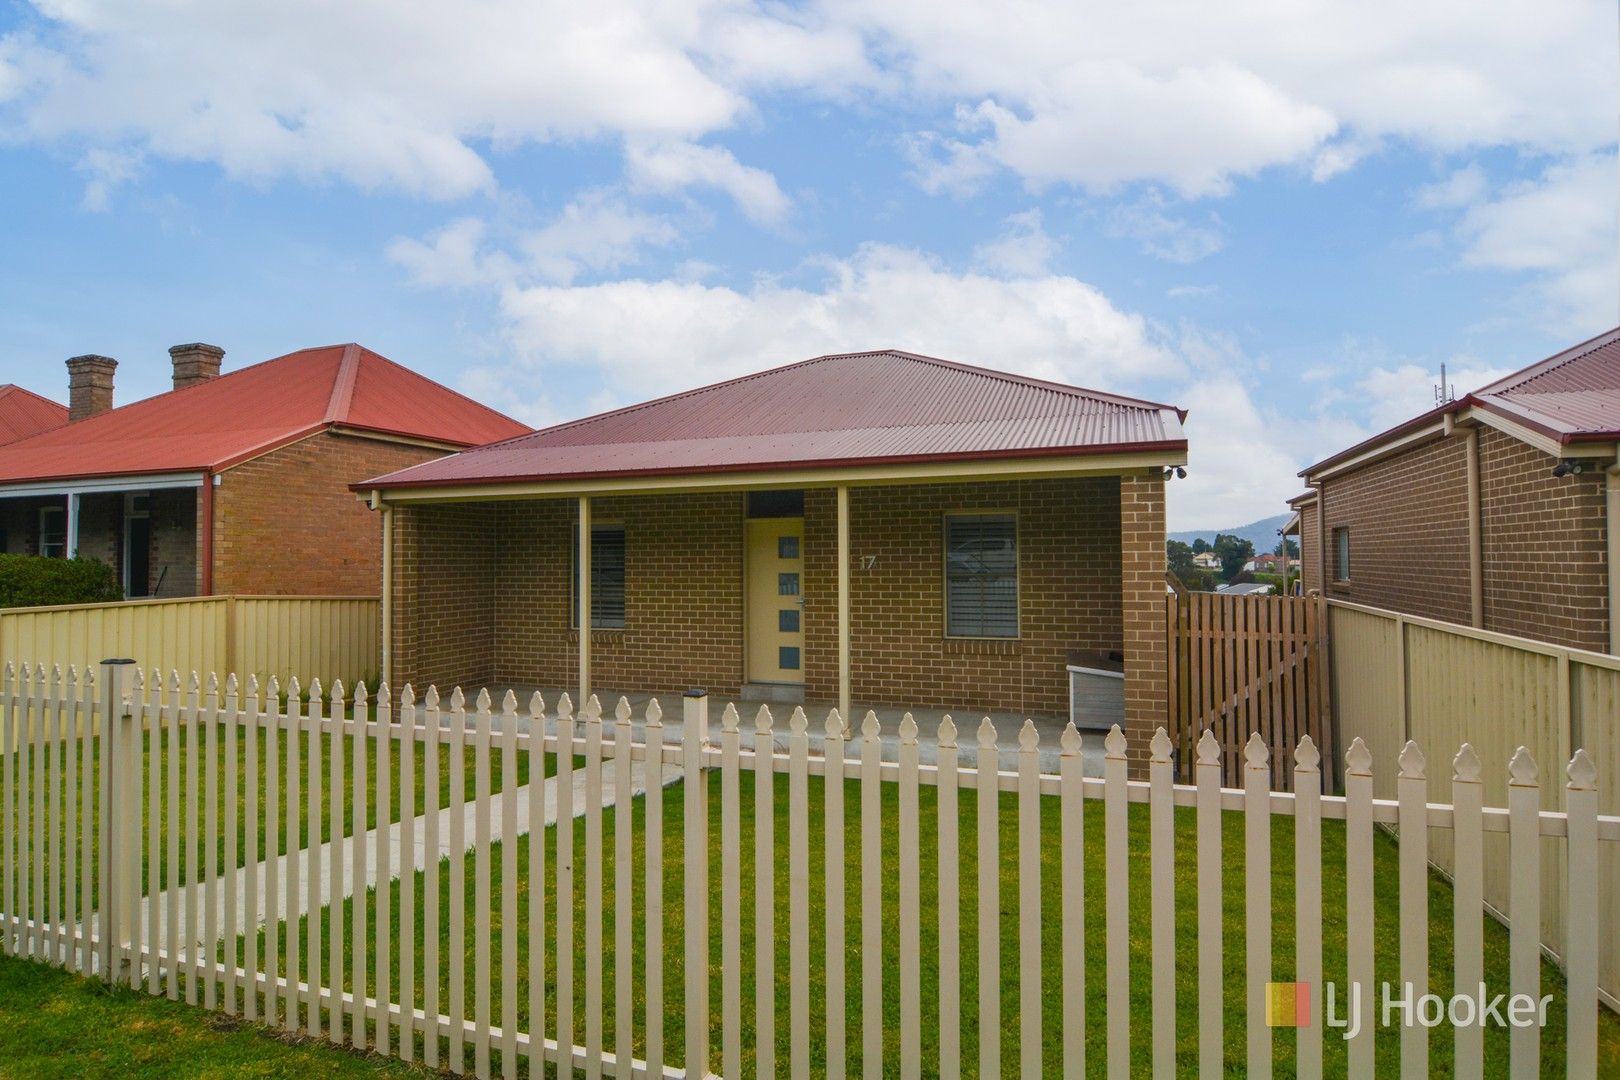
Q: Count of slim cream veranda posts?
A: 2